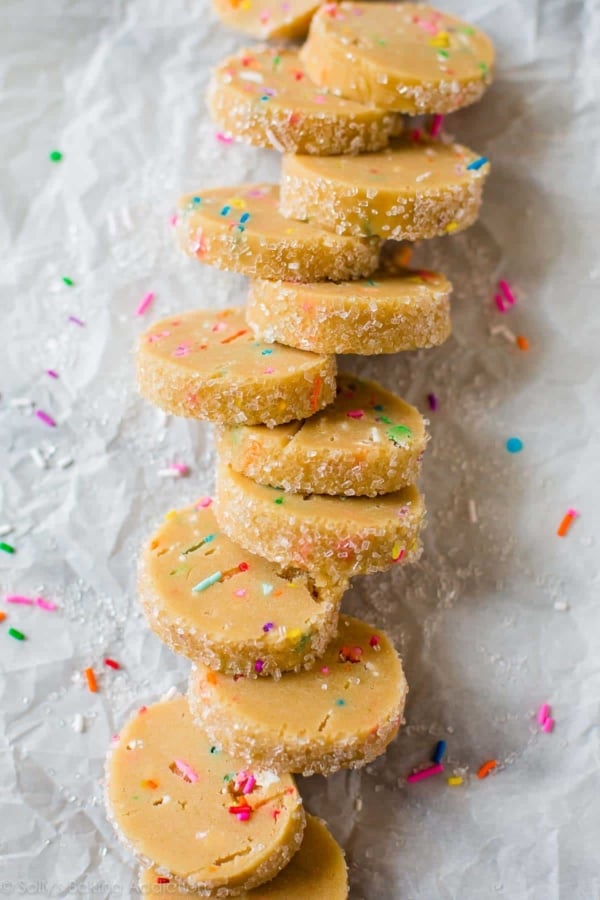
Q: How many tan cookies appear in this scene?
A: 13